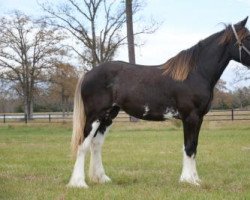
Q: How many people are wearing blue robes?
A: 0